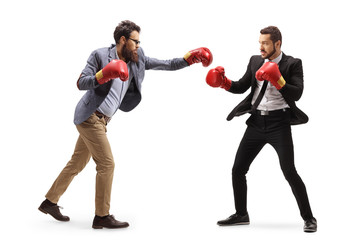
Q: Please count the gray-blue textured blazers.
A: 1